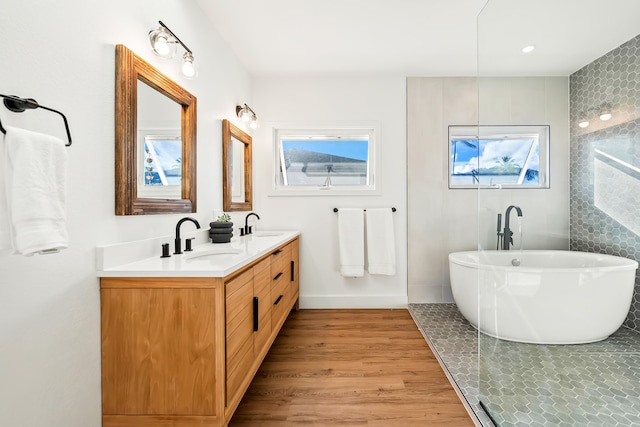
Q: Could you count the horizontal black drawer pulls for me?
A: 3